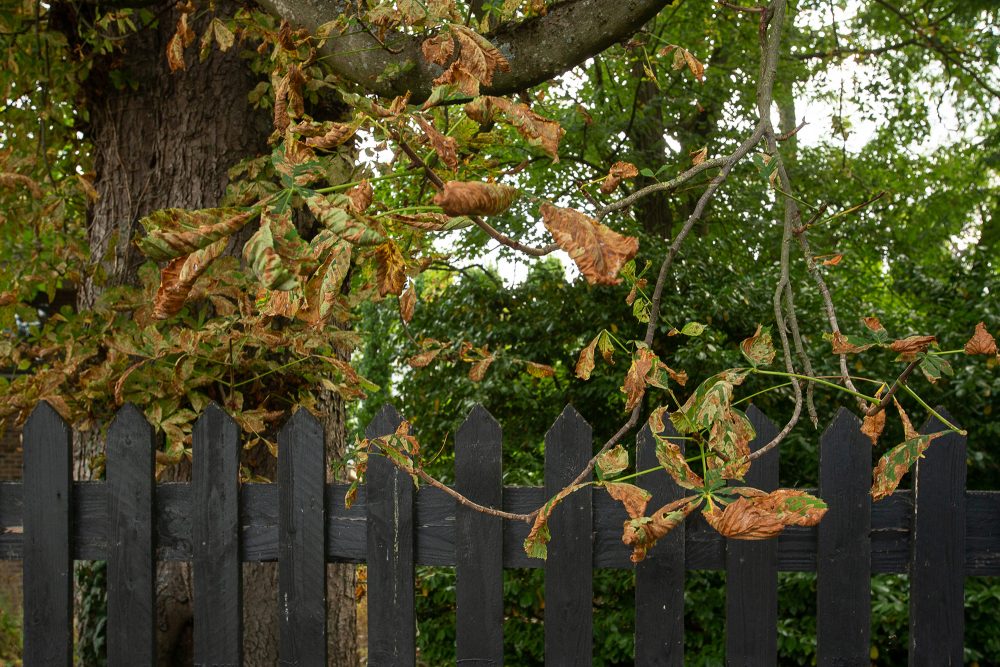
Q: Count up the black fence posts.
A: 11